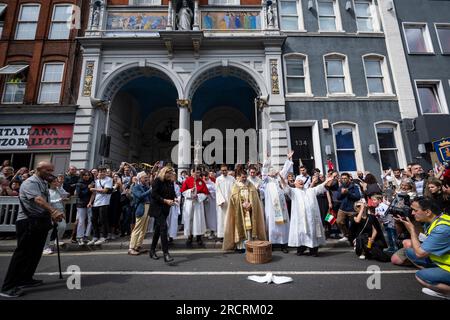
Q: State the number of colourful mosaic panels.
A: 2